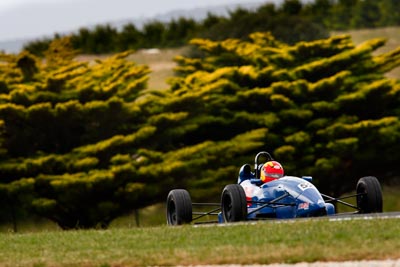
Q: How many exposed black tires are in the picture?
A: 3